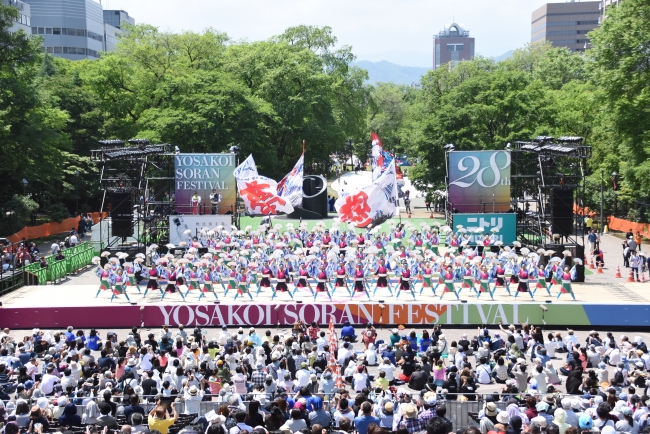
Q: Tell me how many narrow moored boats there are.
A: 0